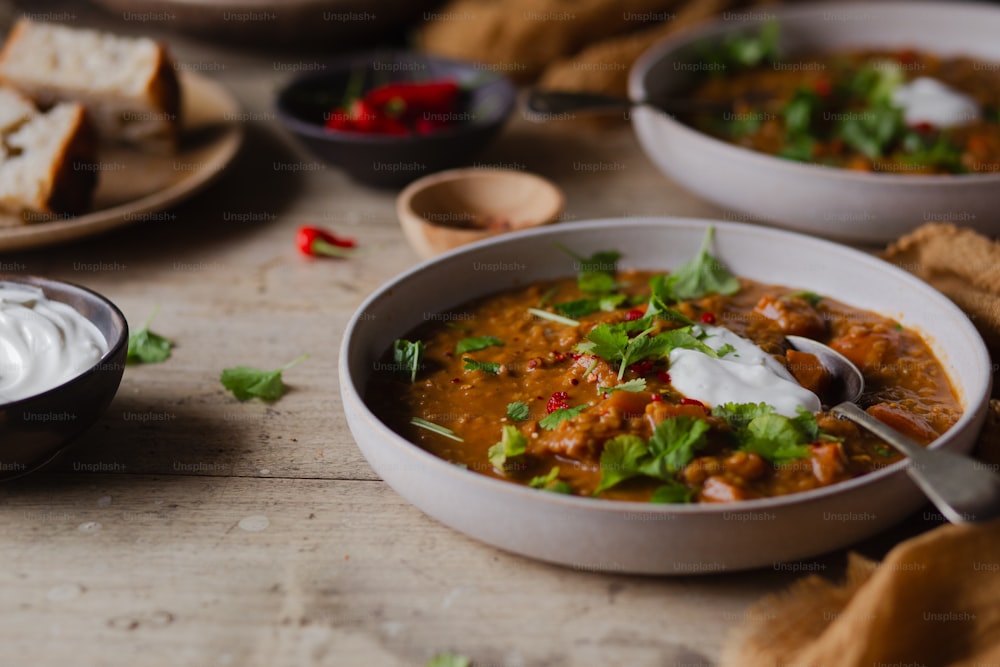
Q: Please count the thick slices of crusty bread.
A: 2